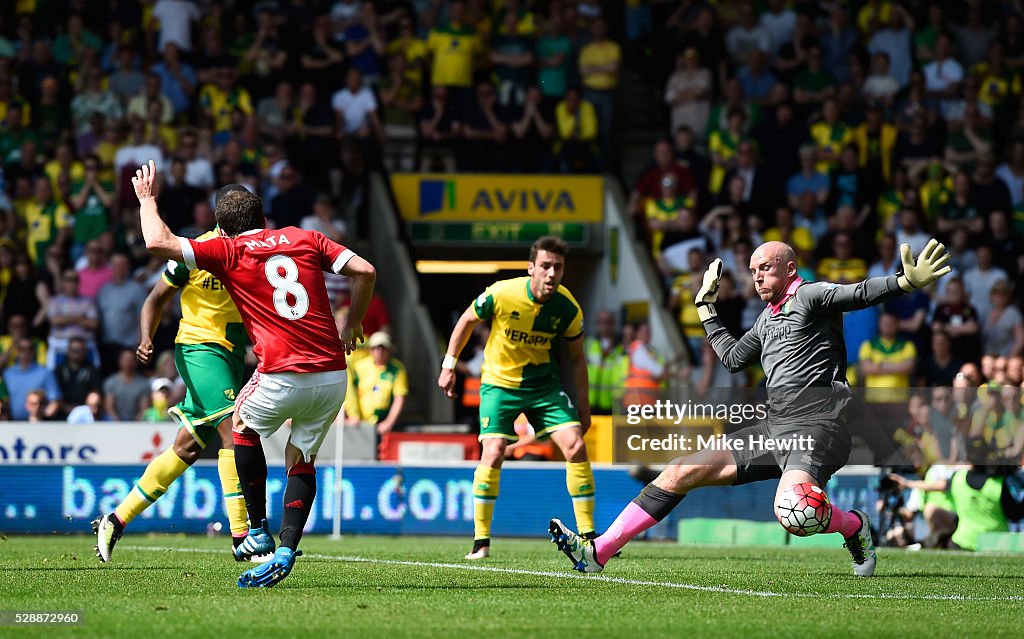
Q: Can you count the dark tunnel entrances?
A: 1